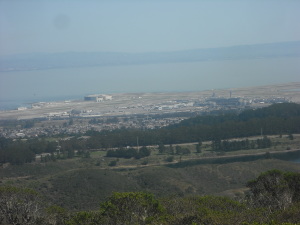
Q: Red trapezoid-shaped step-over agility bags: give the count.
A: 0